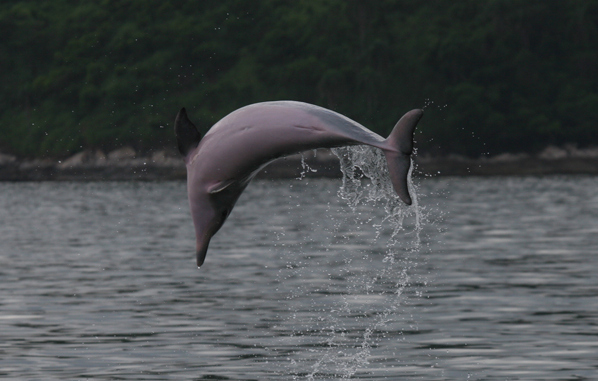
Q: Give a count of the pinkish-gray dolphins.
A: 1